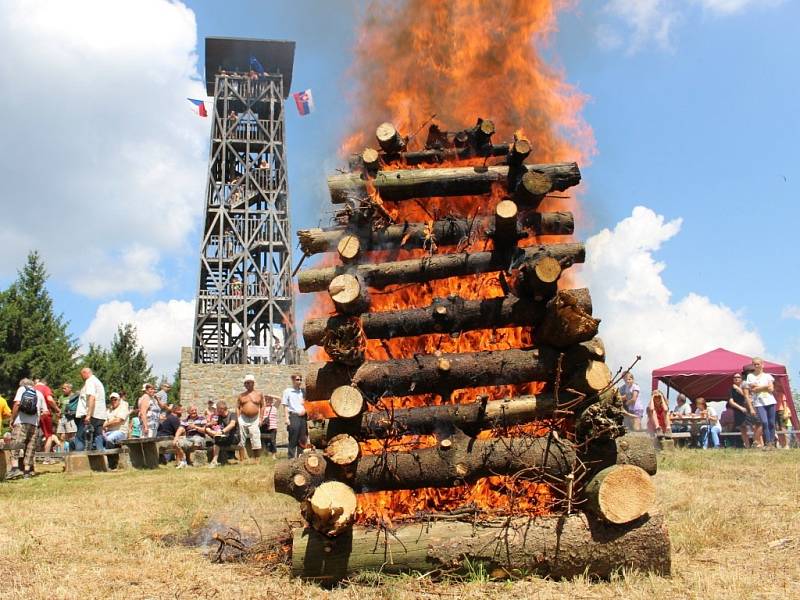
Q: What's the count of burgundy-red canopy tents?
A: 1